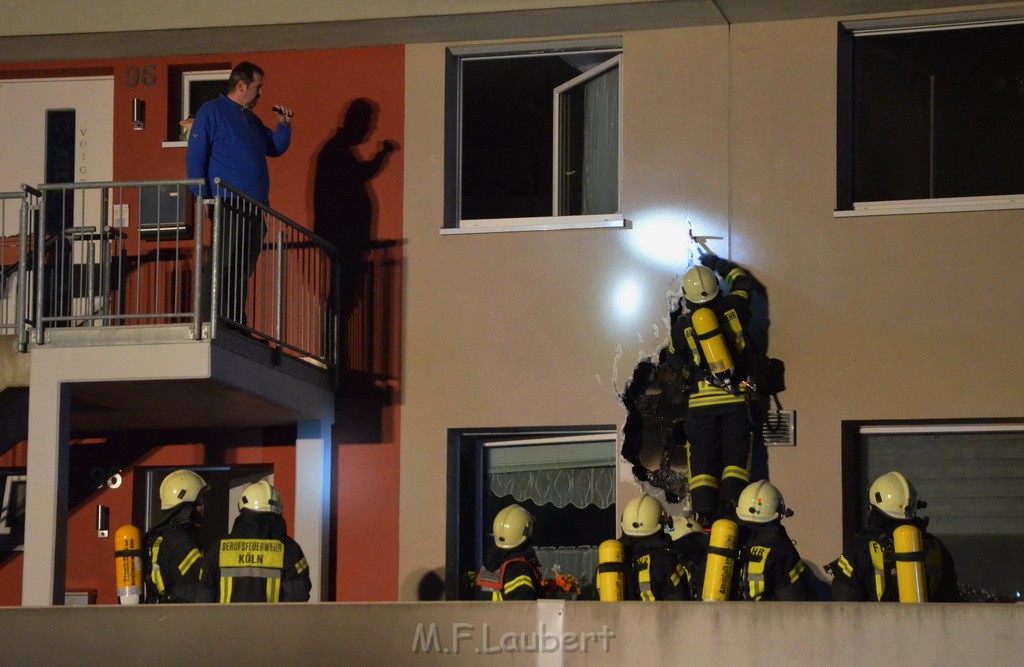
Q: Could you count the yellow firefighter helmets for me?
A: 8